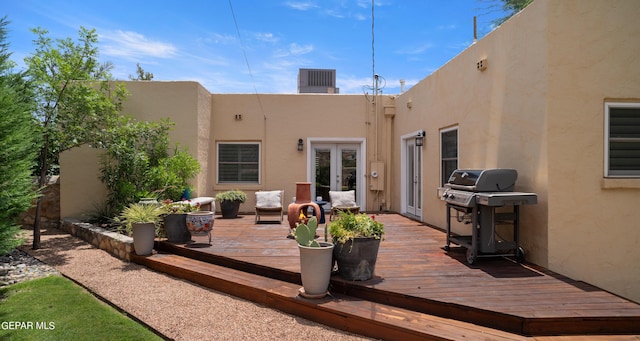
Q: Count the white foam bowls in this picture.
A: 0